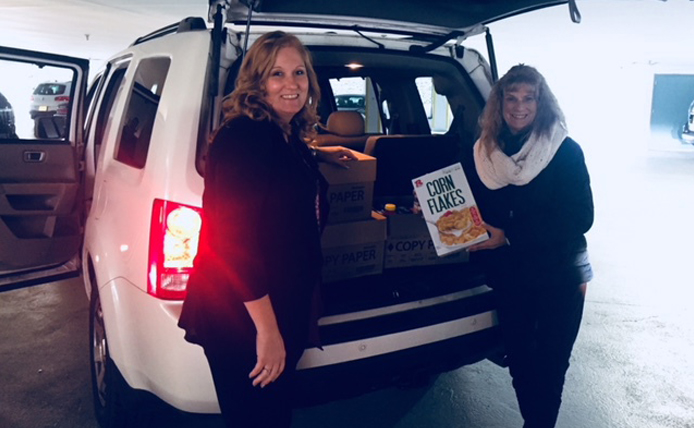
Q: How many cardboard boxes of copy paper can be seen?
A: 3